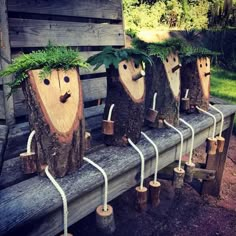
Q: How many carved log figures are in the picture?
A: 4